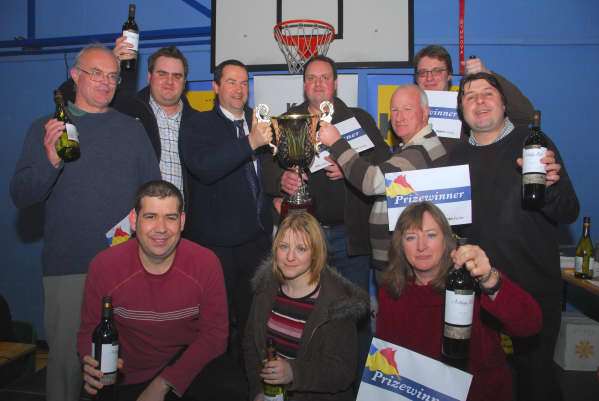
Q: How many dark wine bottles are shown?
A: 4